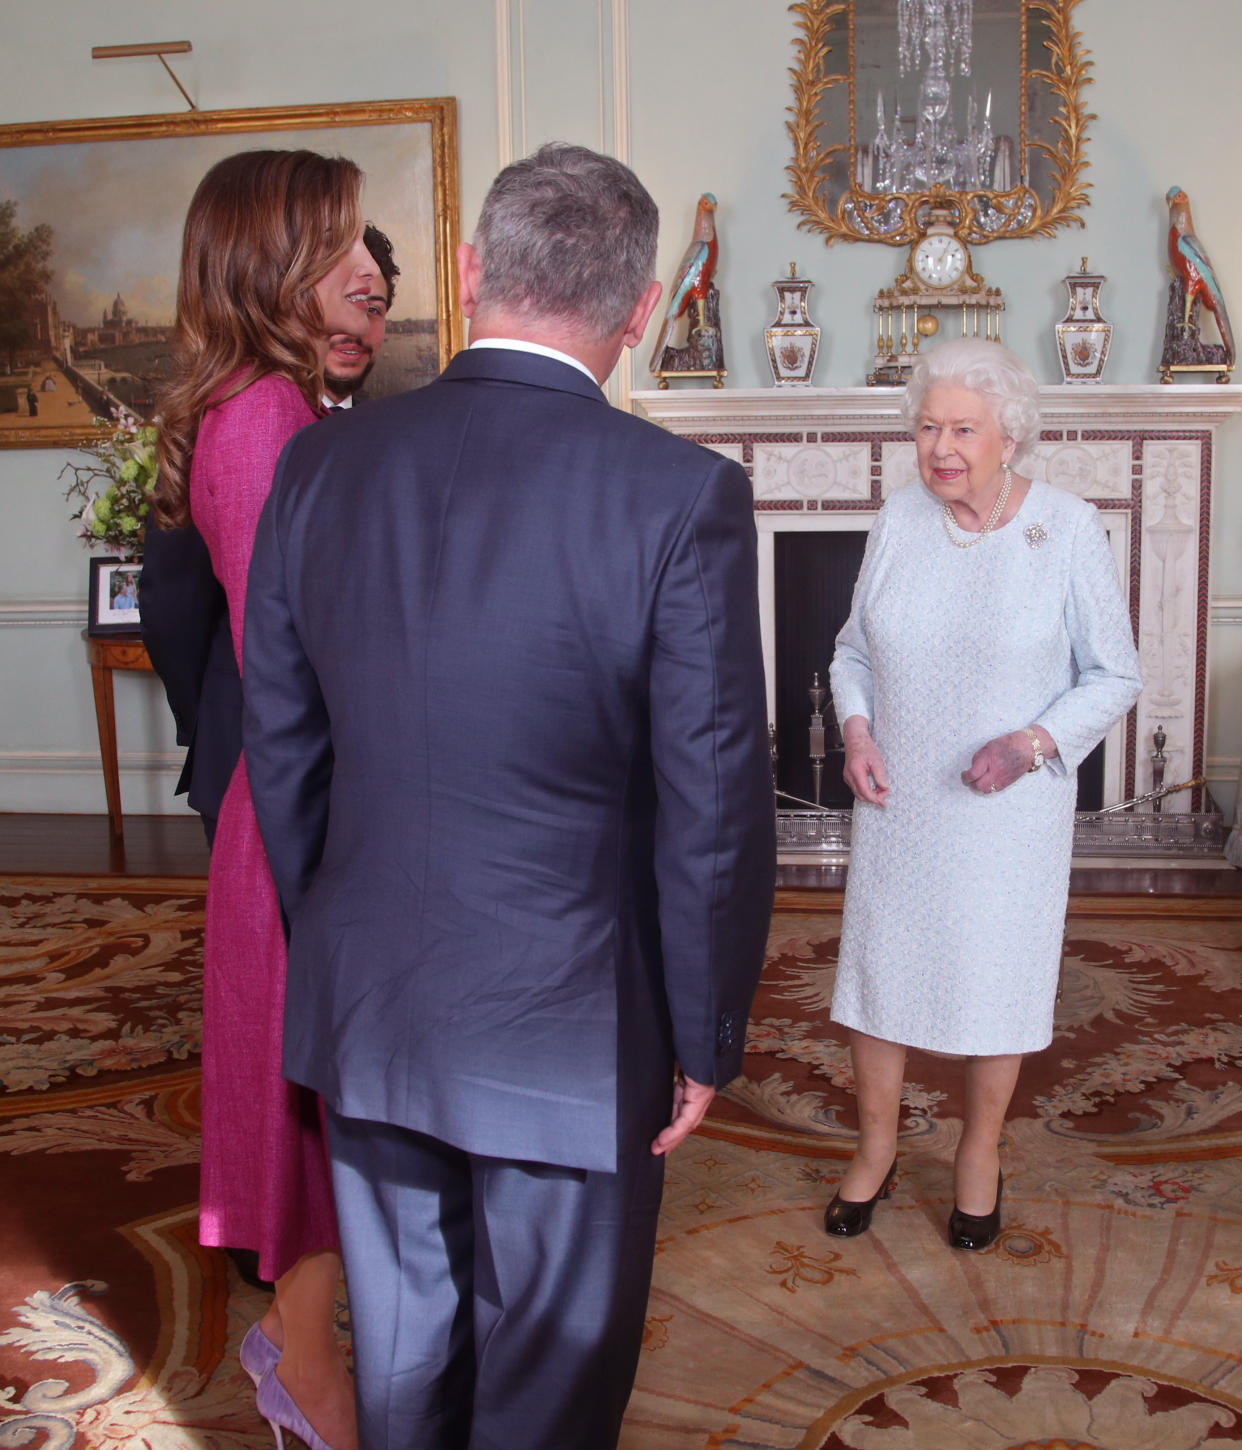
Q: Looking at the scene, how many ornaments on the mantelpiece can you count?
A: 5